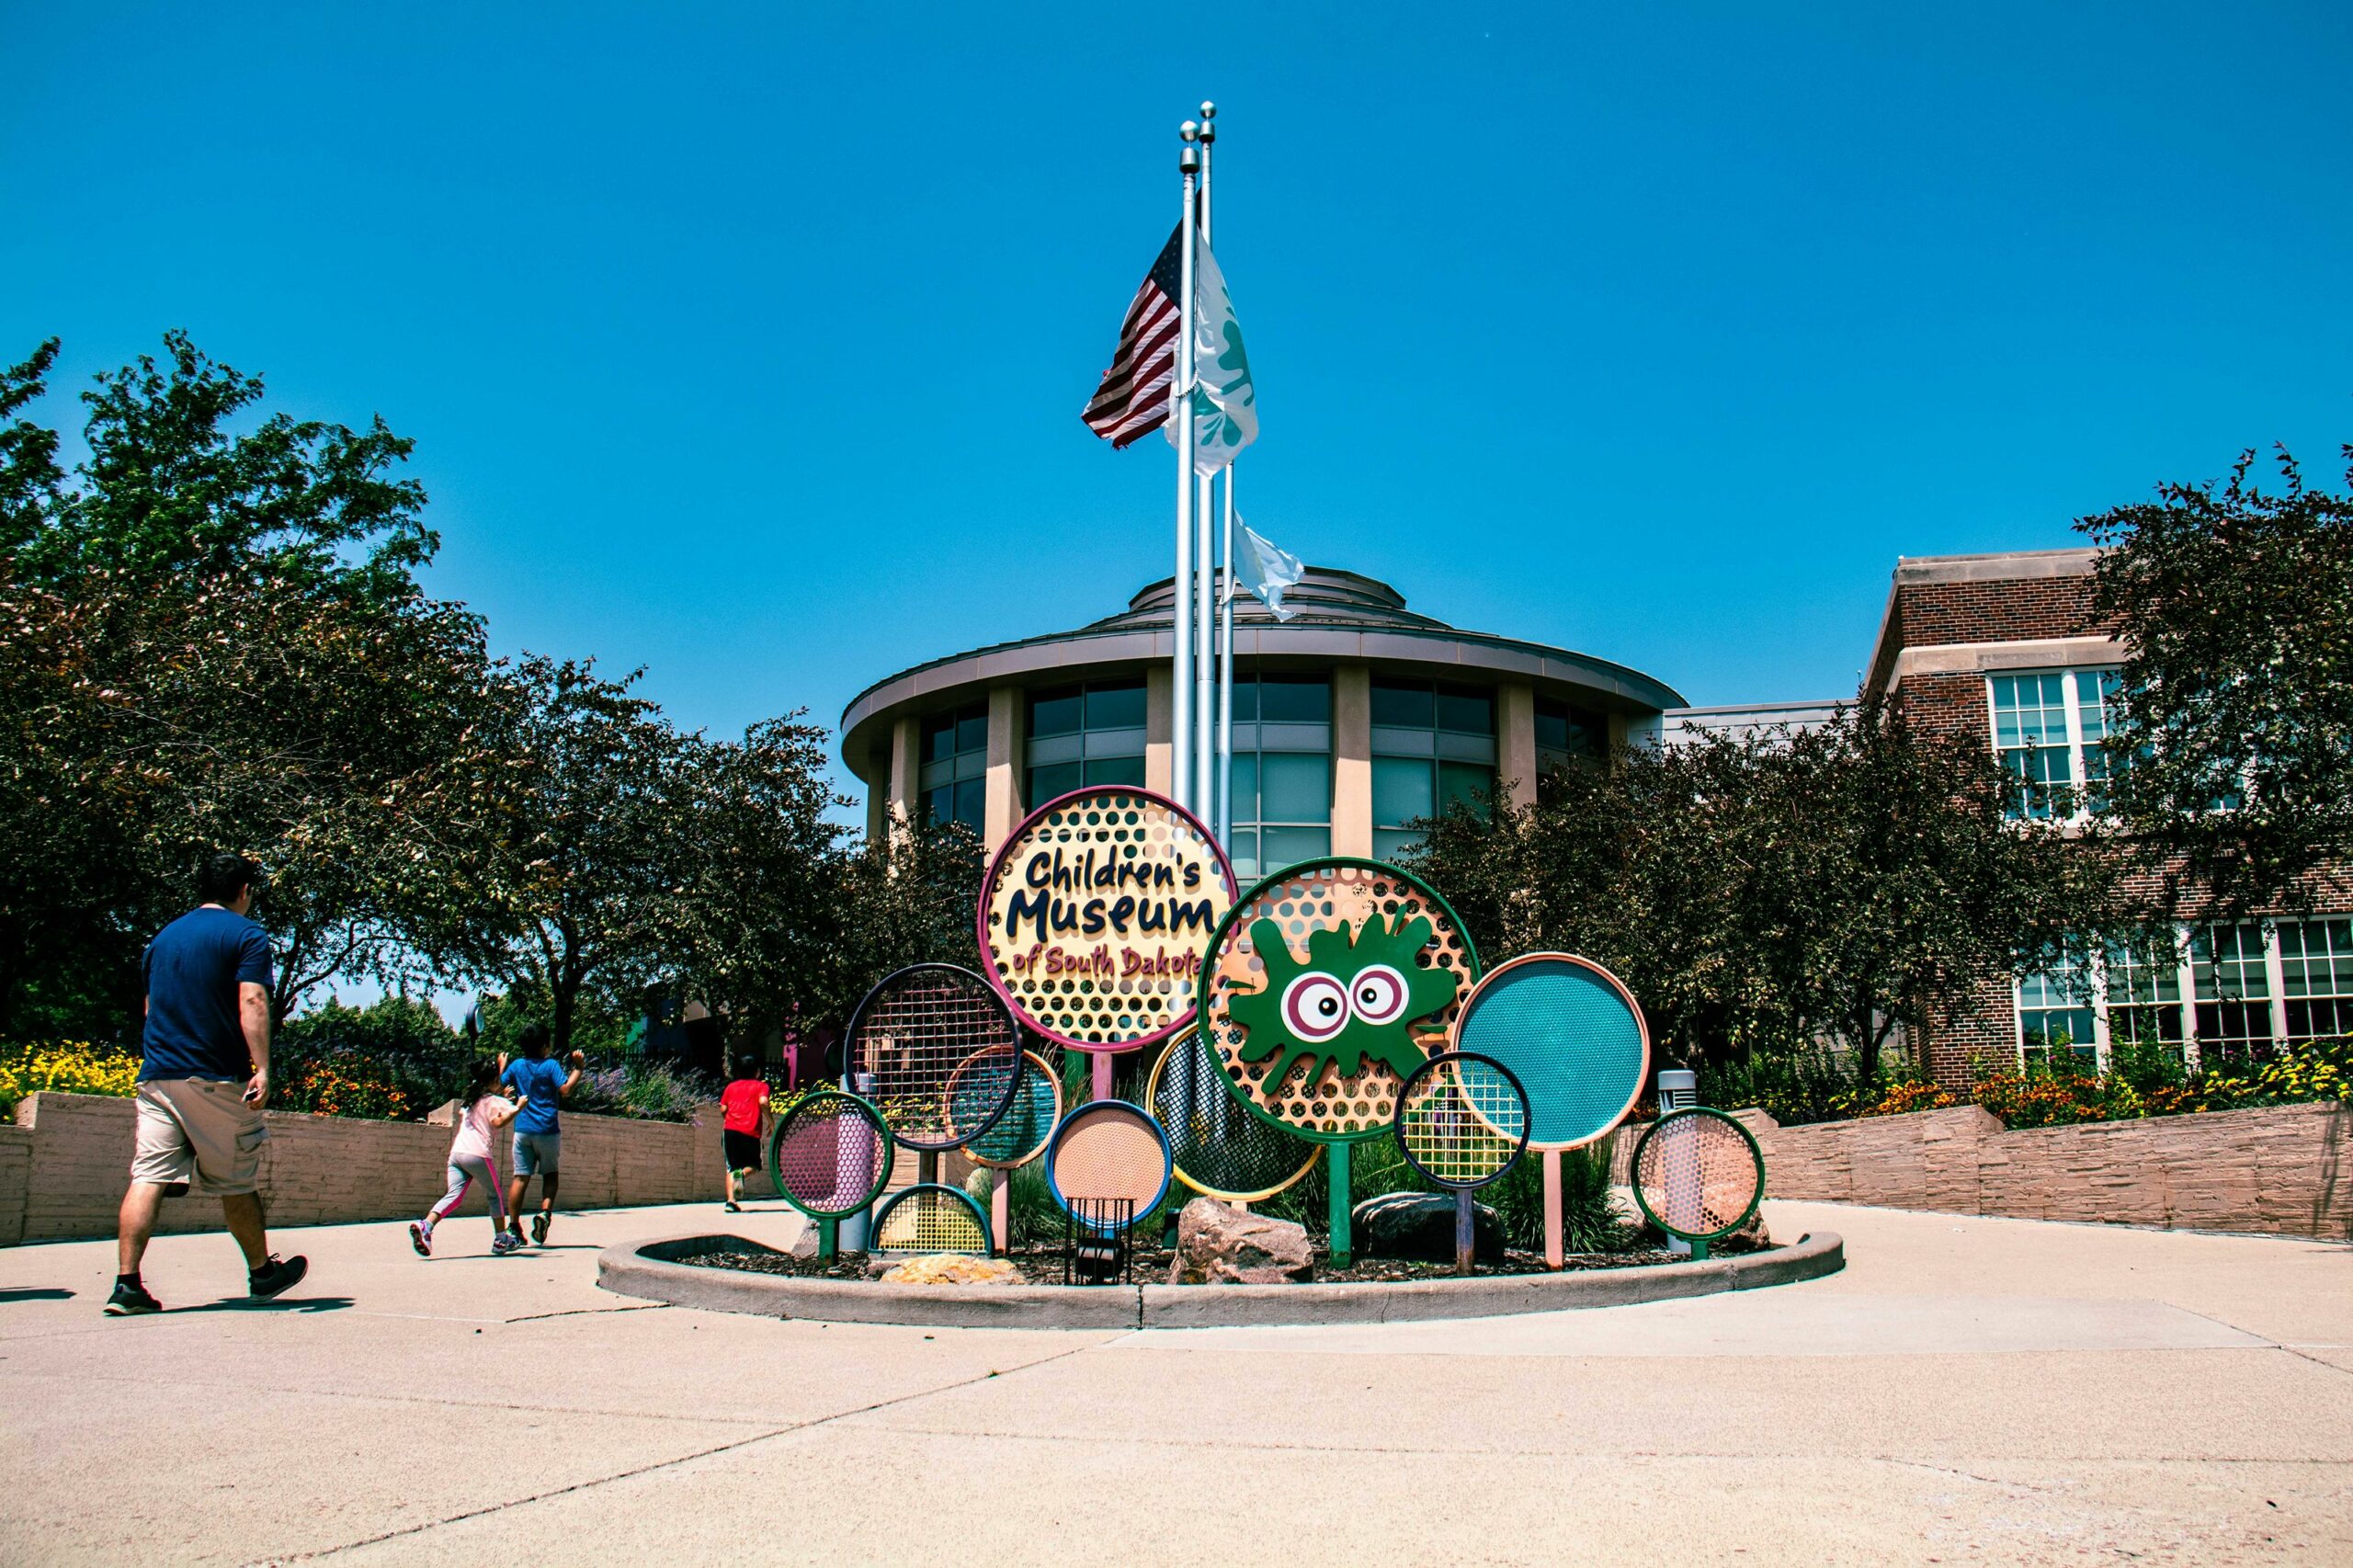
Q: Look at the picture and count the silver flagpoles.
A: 3